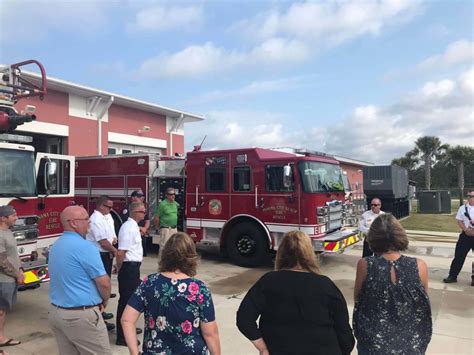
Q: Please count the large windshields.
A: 2